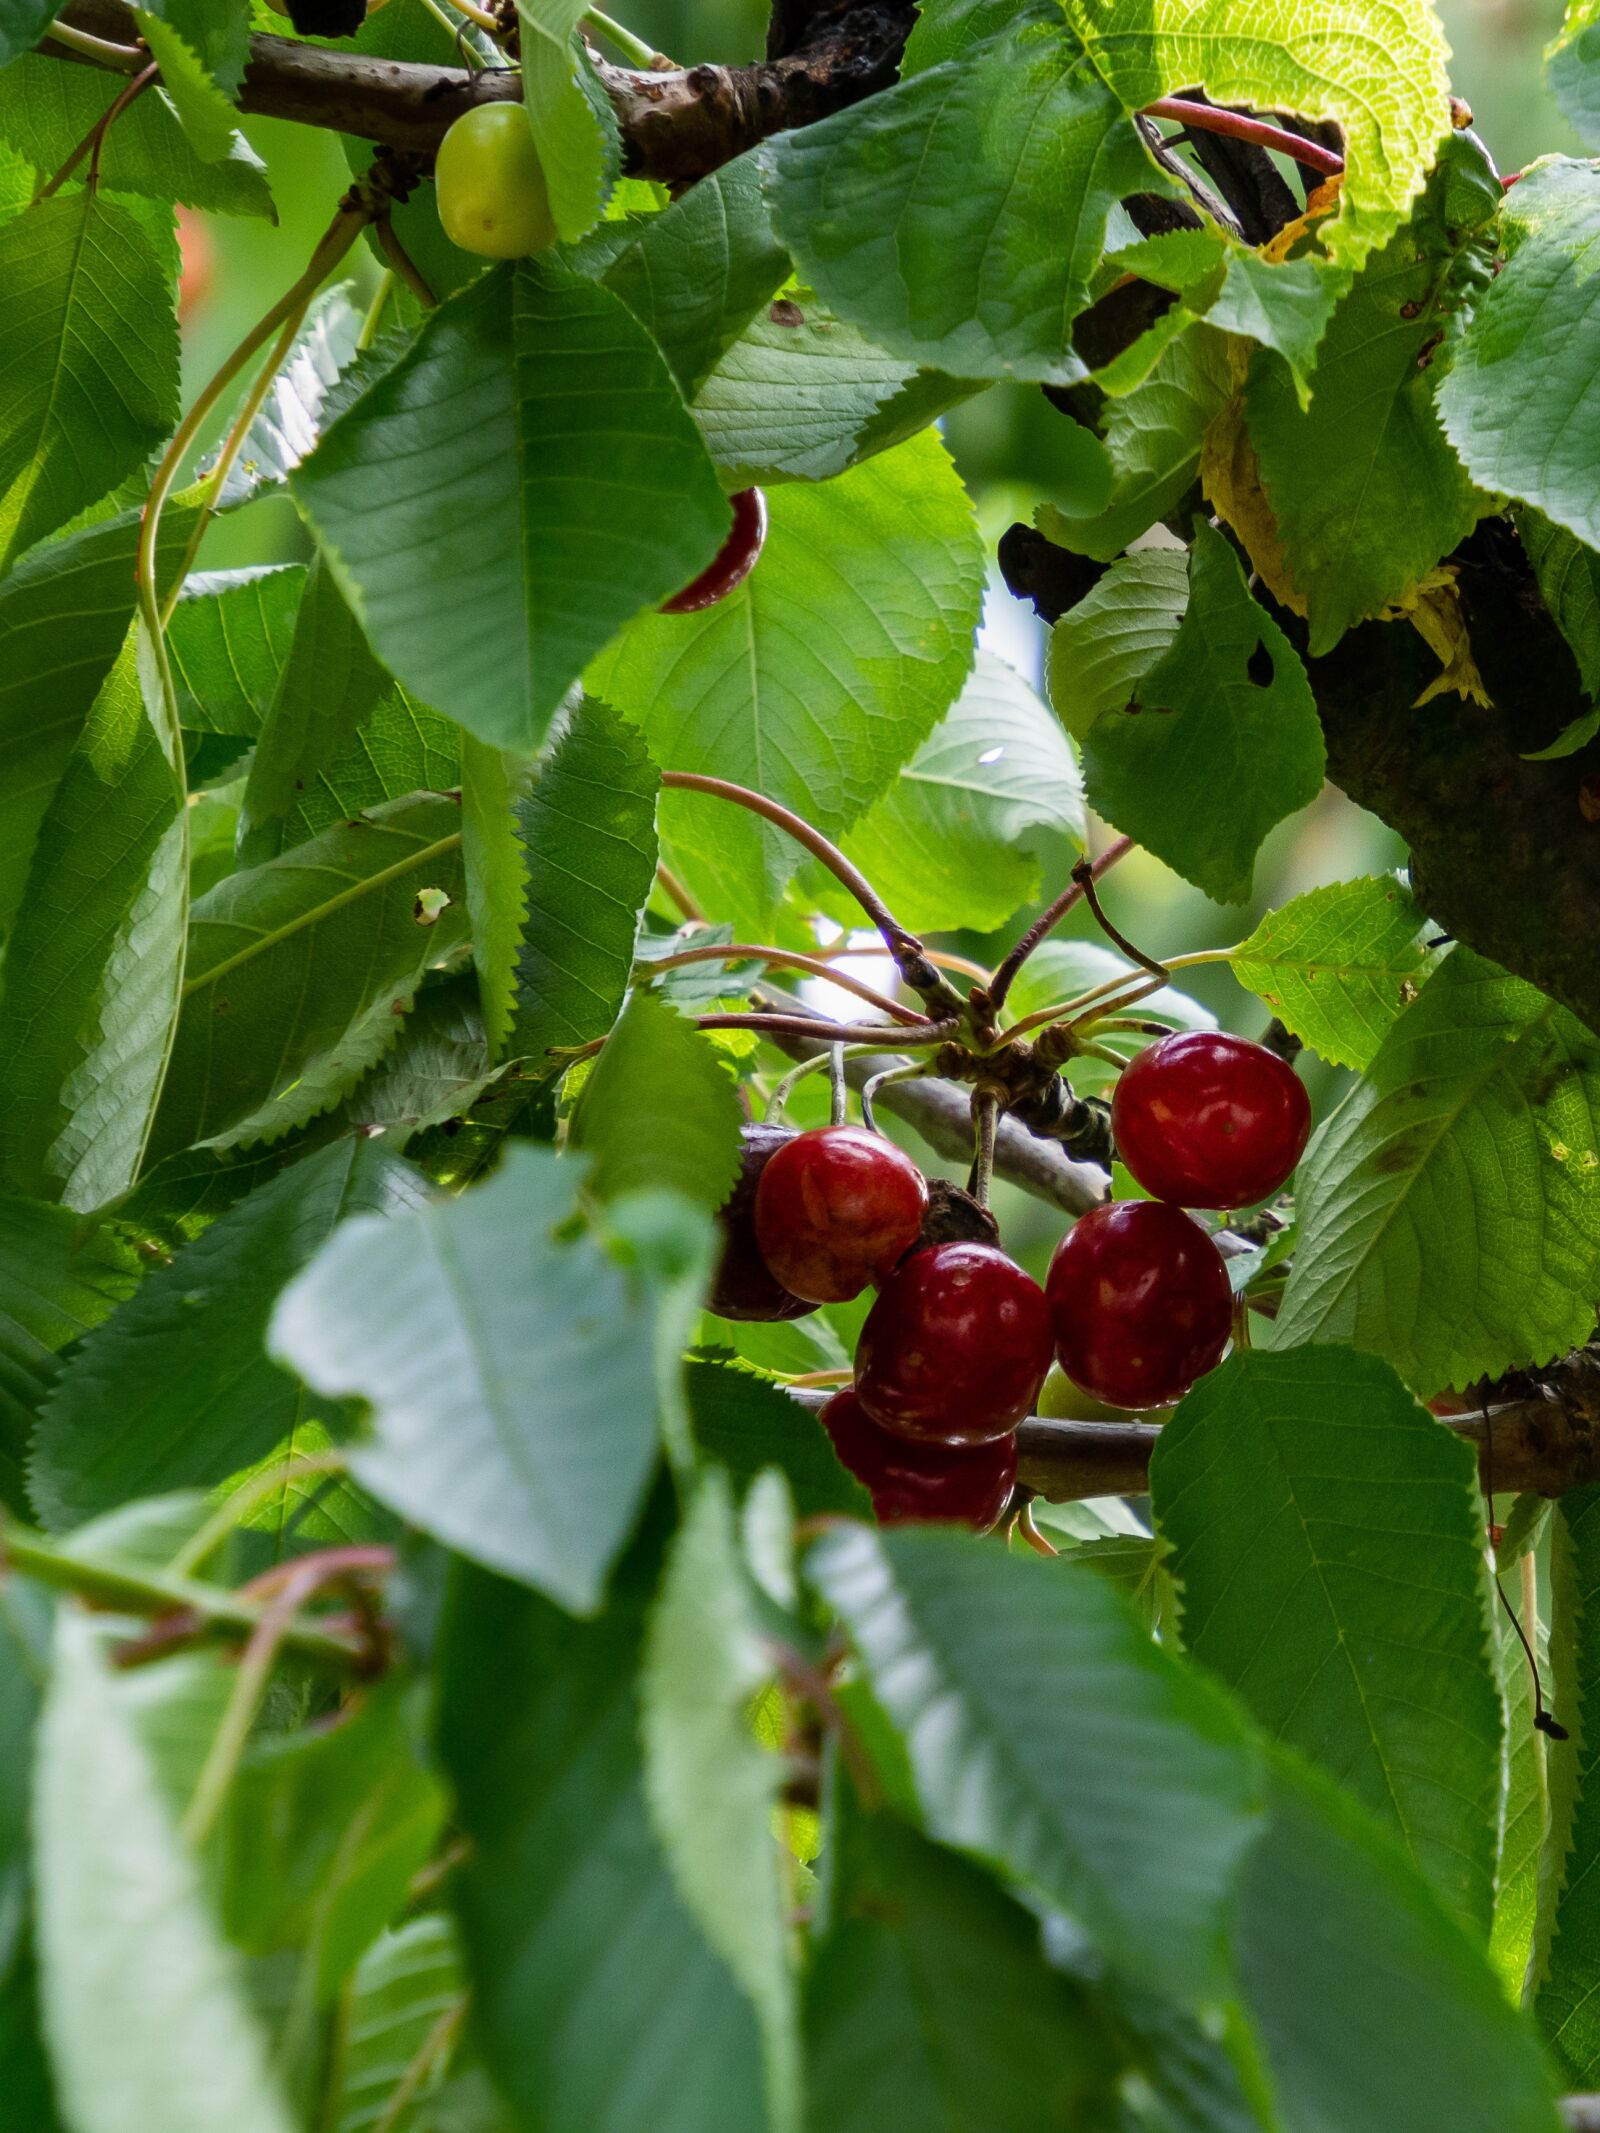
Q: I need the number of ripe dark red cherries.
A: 7